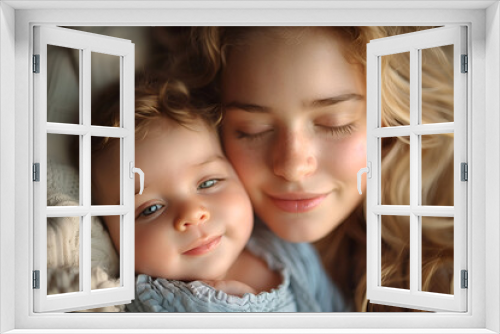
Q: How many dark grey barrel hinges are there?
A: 6